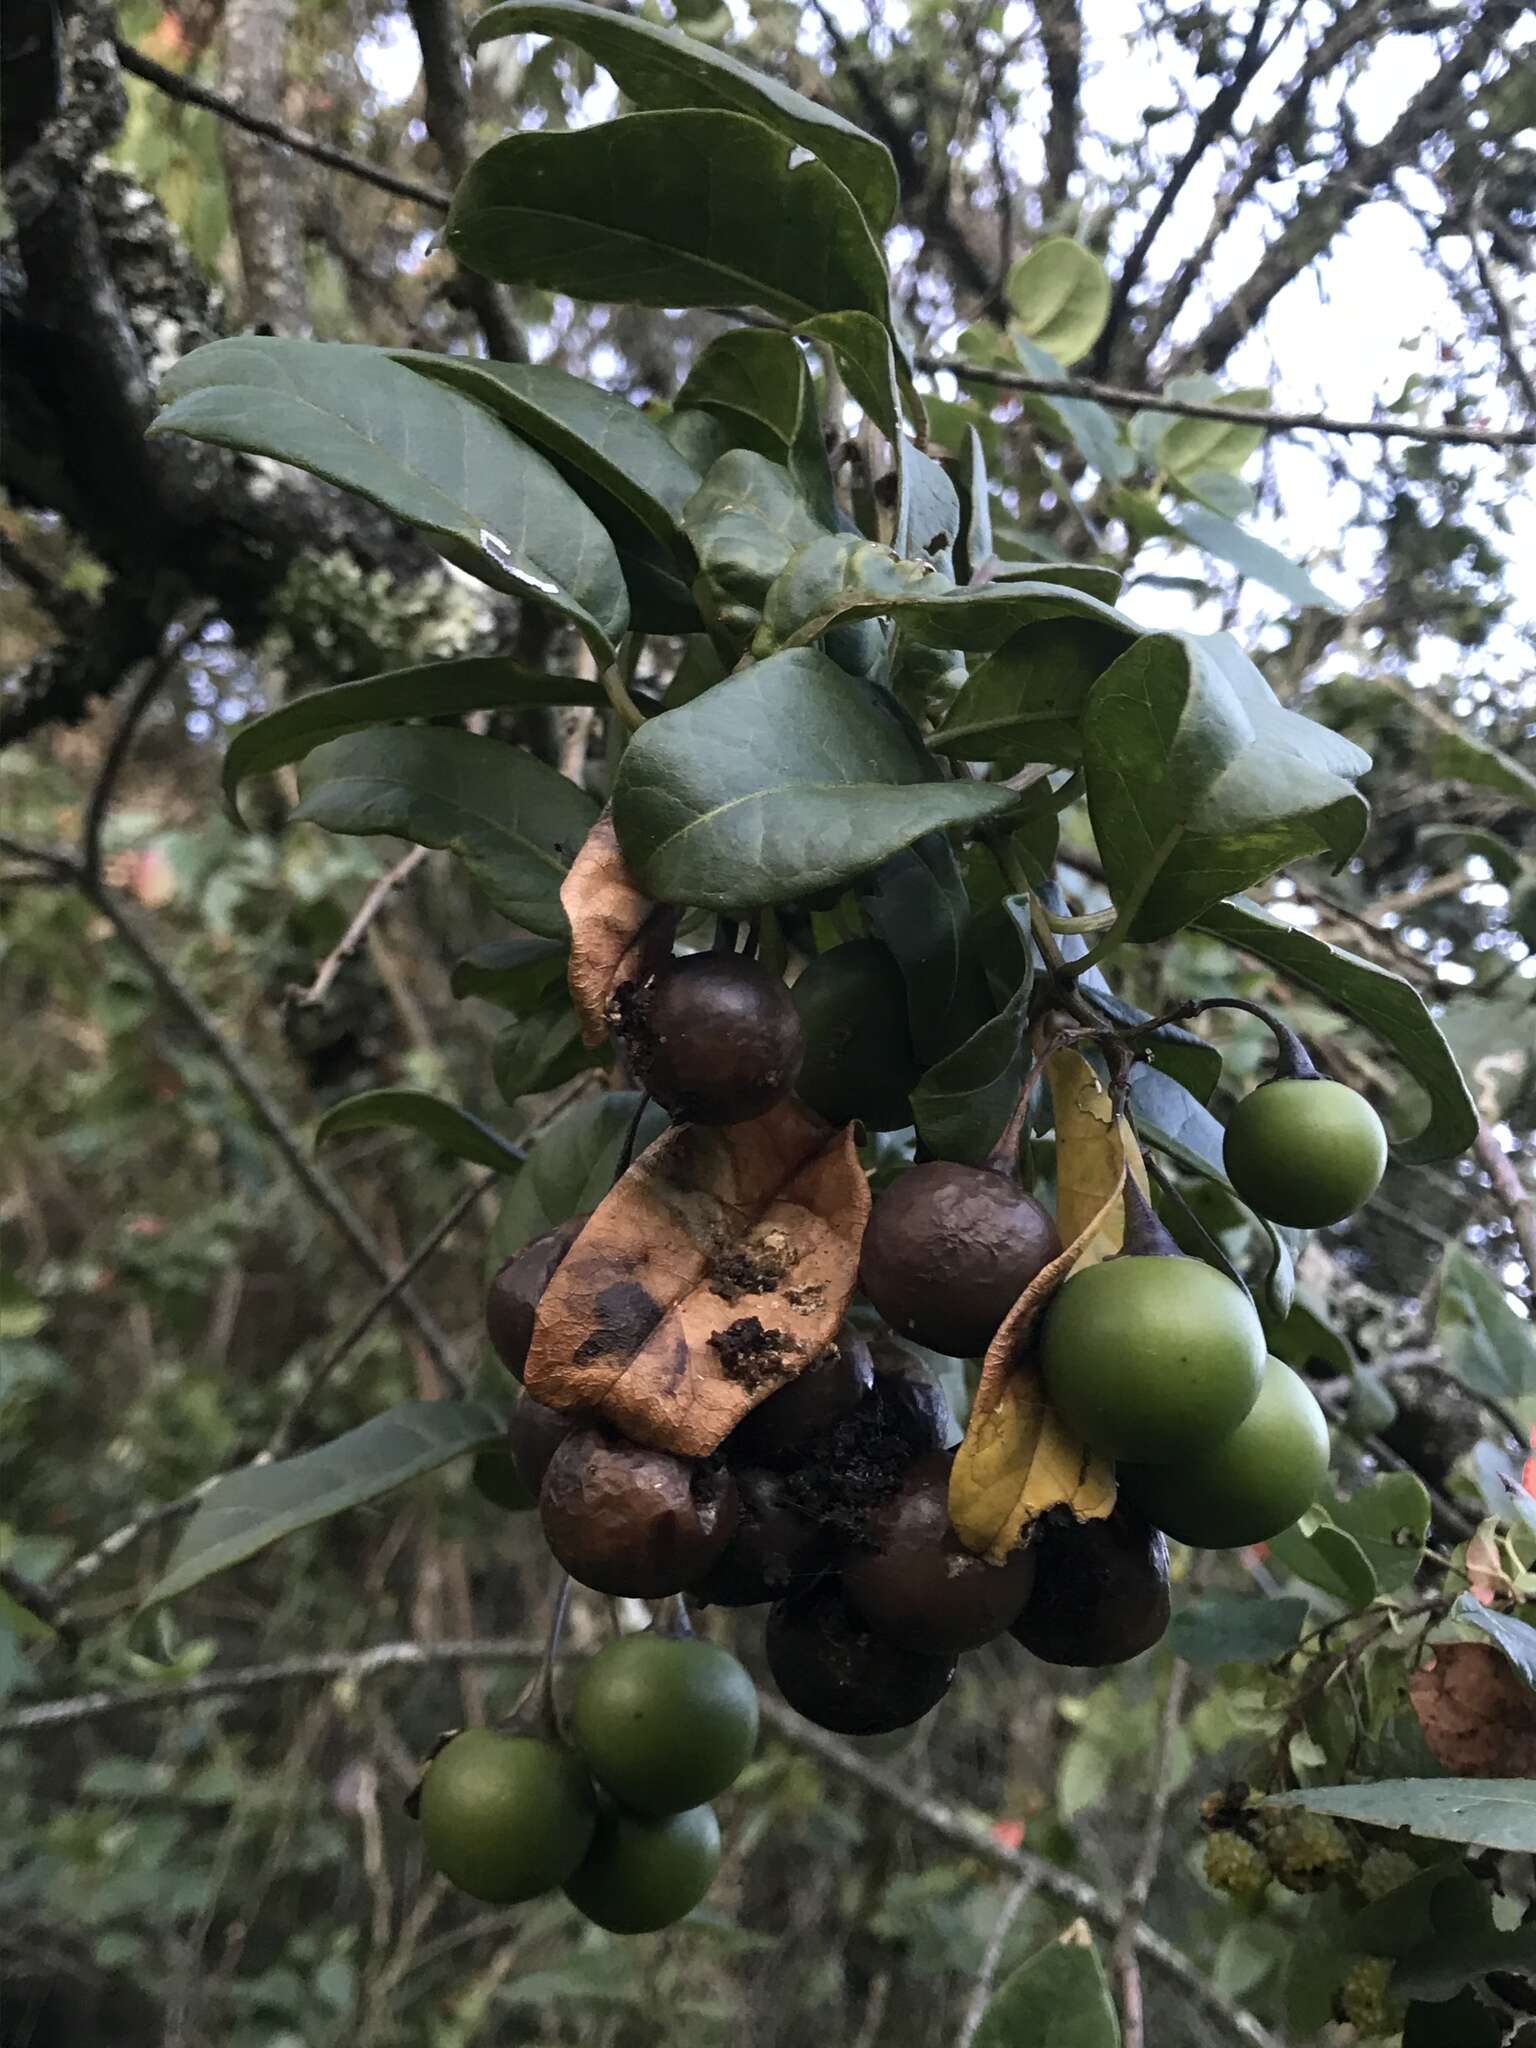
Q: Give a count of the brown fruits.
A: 11